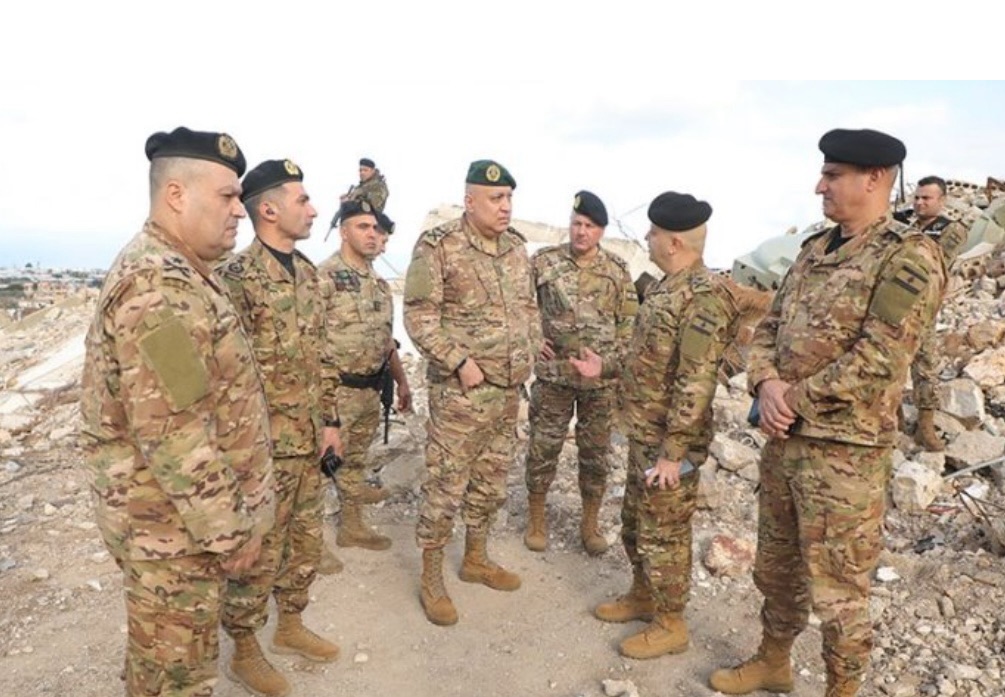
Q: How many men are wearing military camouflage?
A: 10